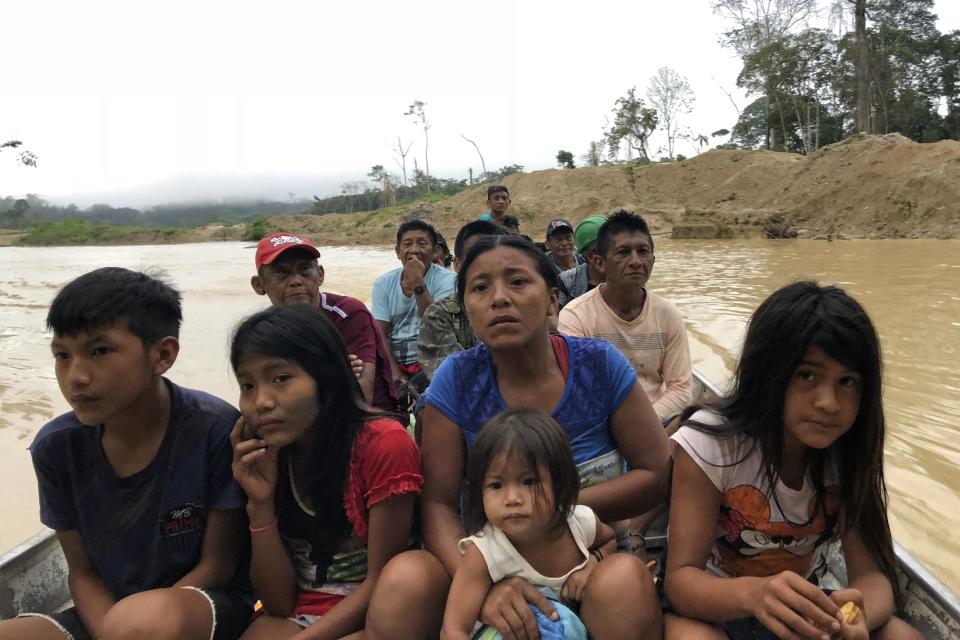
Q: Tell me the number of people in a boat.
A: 14